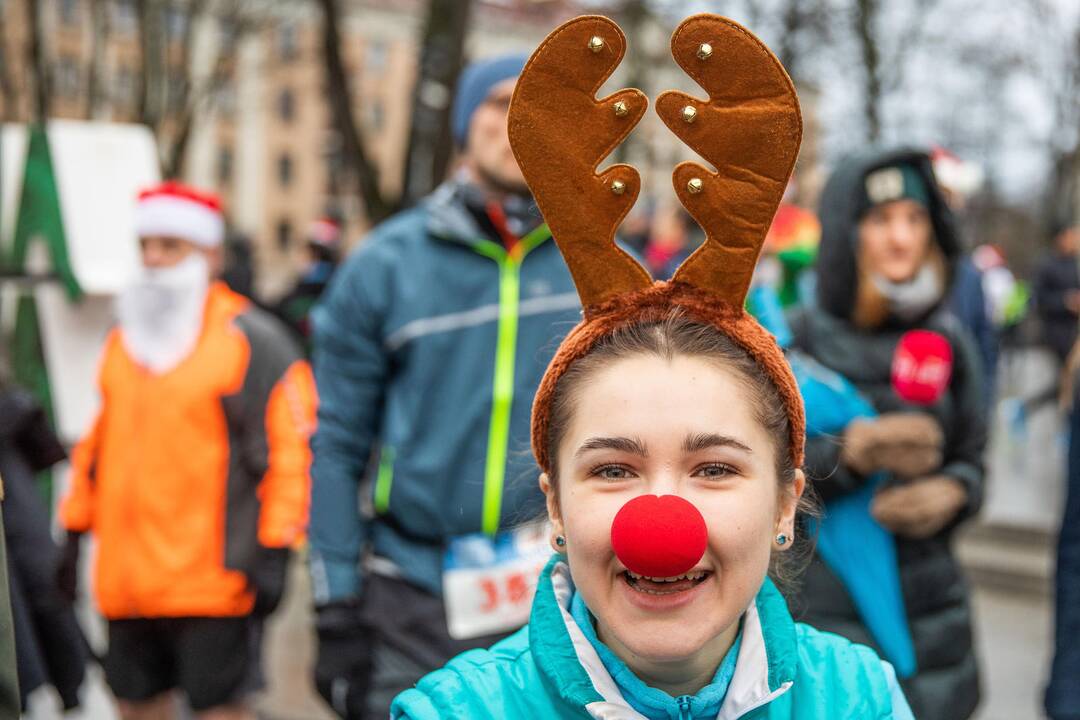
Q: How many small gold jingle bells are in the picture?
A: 6